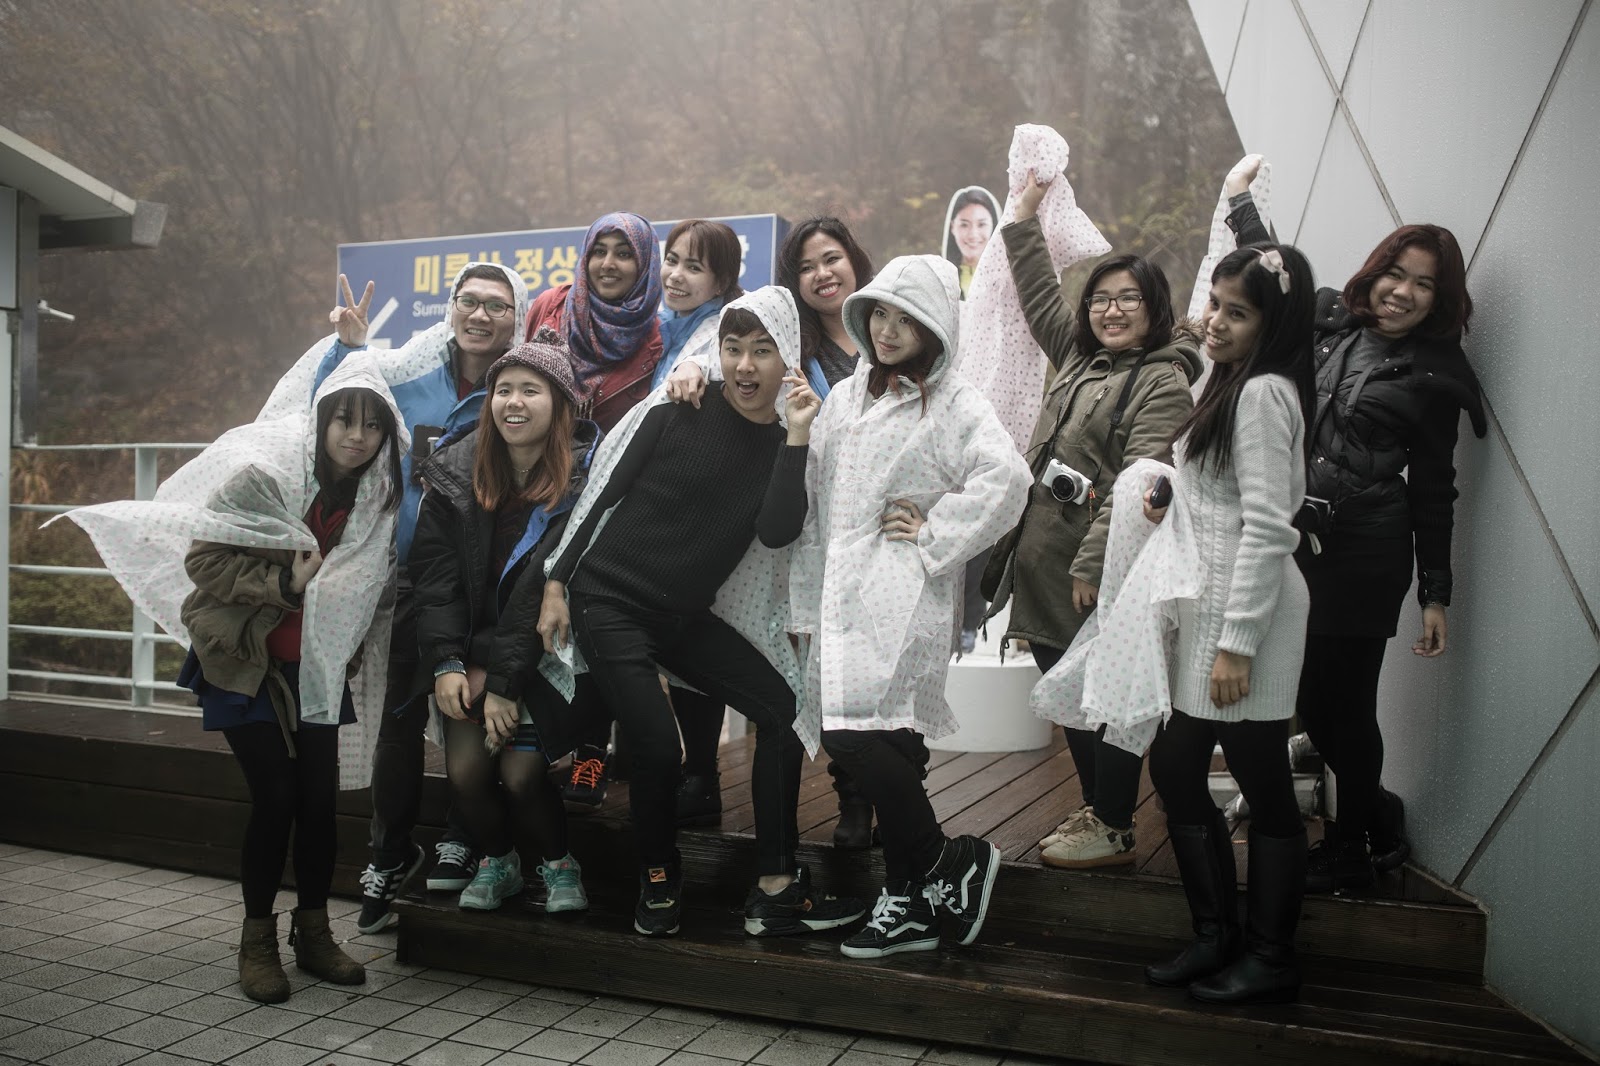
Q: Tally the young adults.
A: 11